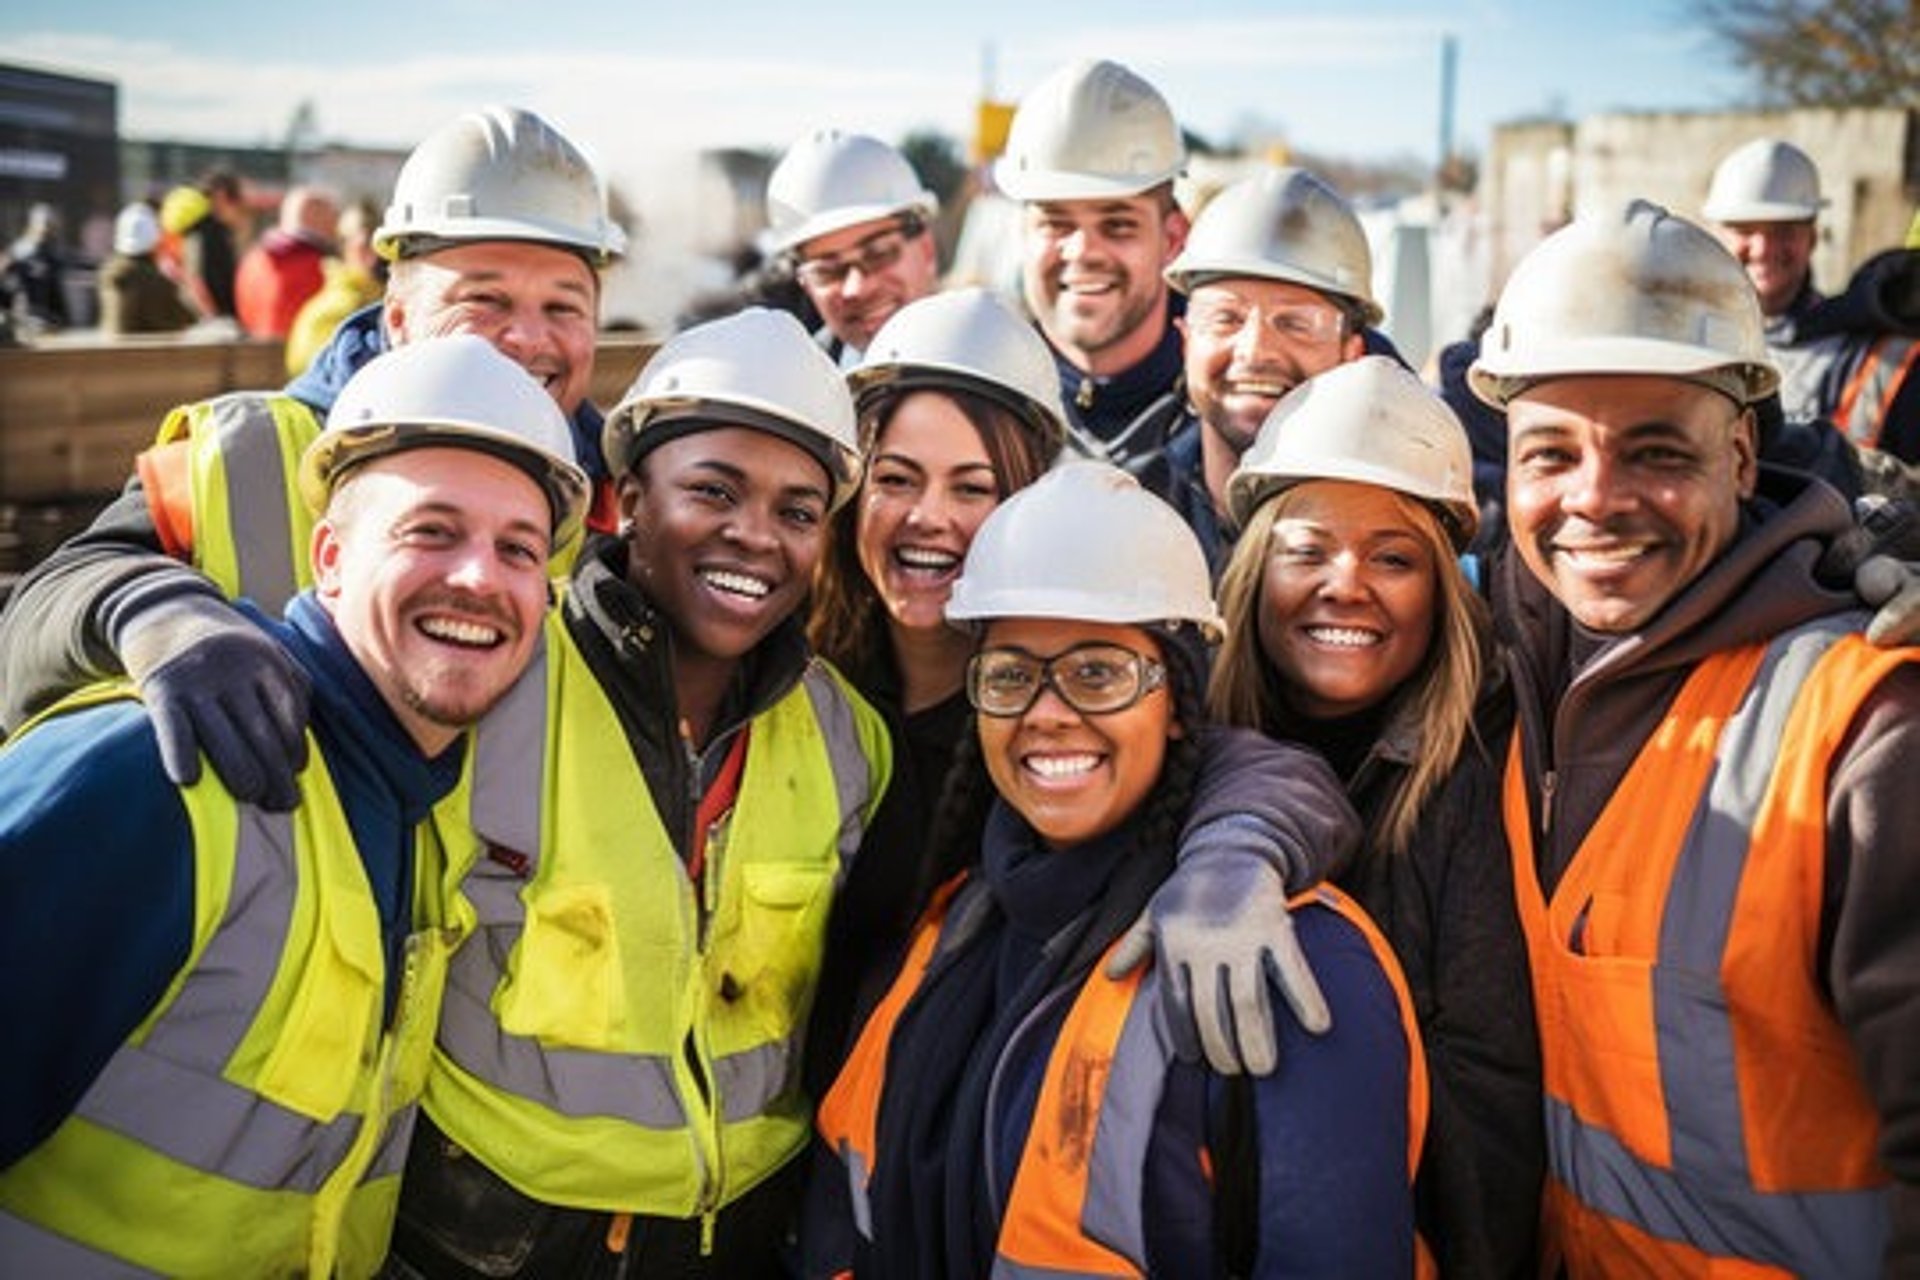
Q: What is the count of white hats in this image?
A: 12